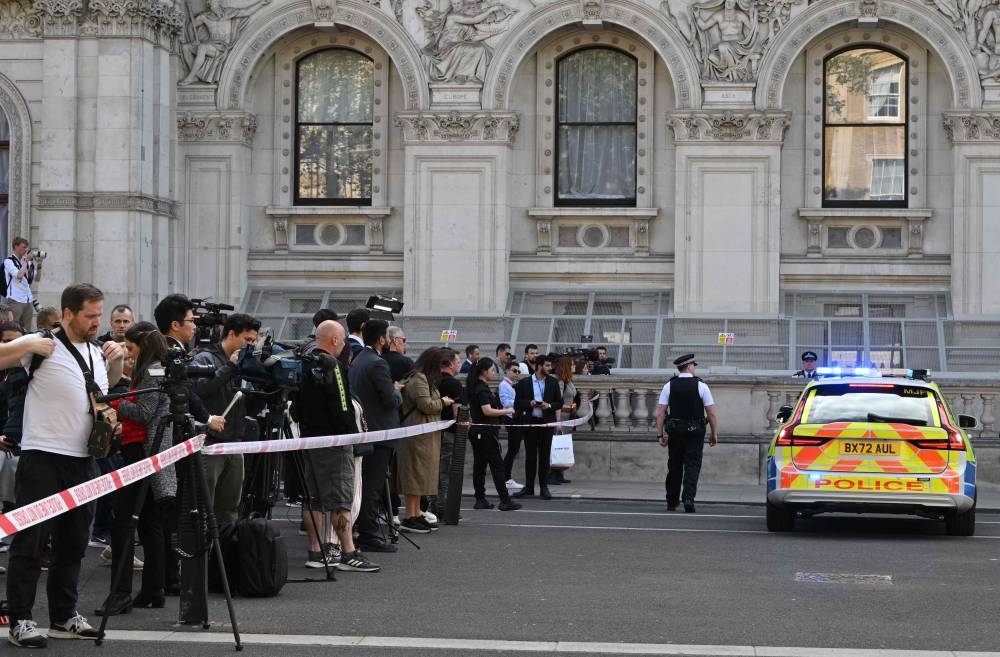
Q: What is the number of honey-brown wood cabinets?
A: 0